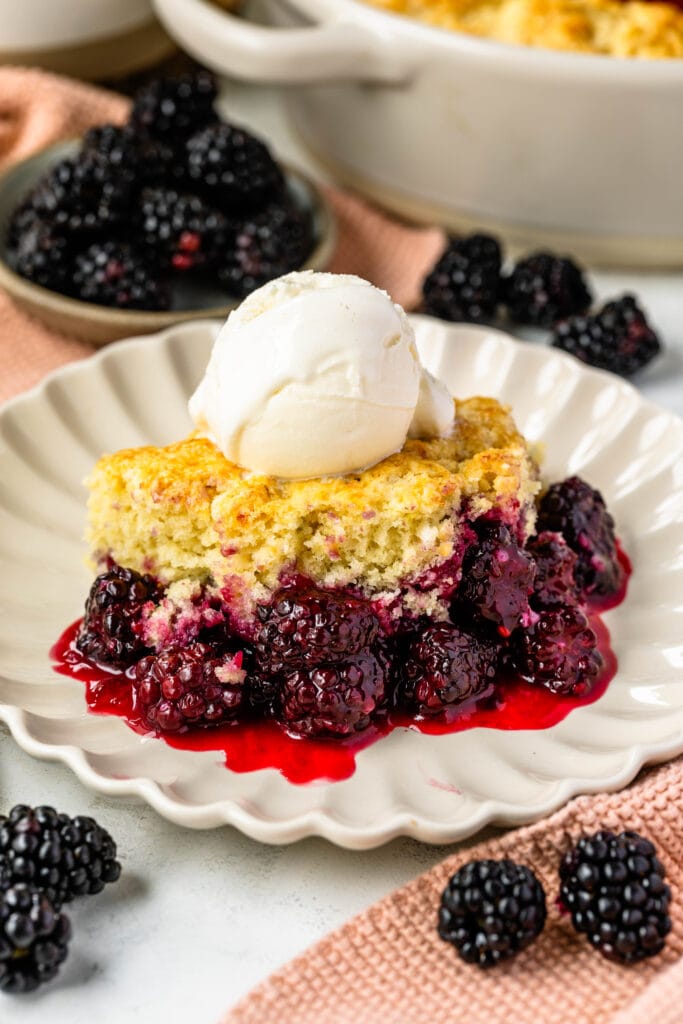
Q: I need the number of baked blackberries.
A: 9